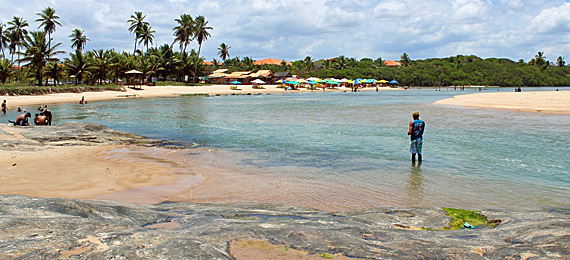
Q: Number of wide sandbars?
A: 1